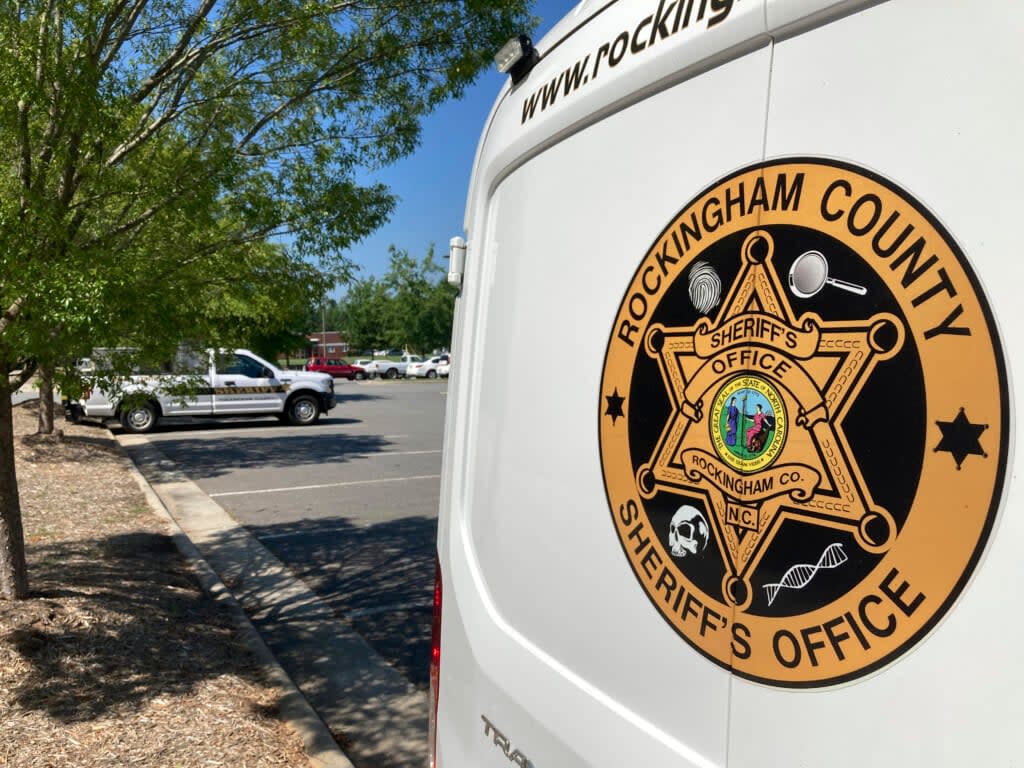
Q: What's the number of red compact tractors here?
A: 0